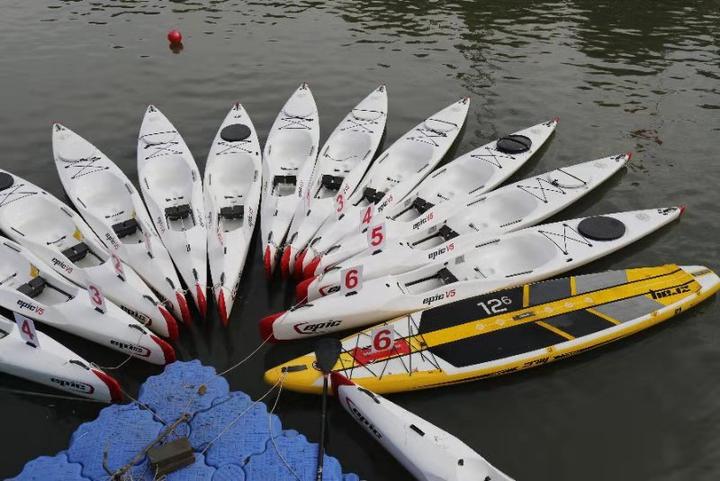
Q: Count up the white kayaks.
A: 13